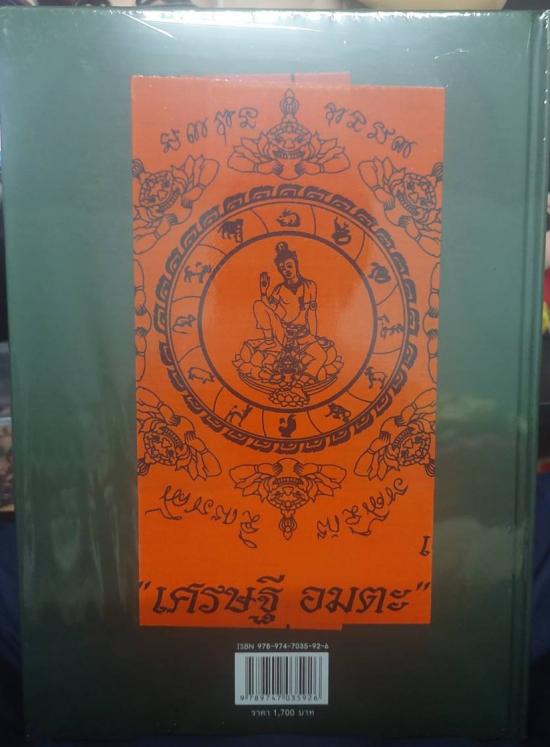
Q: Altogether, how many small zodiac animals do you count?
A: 12